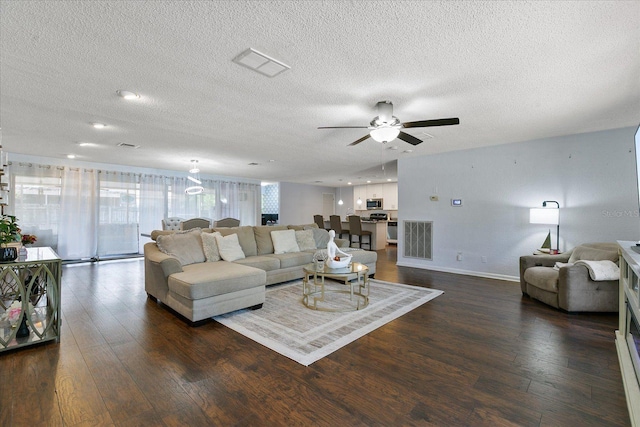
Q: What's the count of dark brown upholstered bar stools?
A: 3